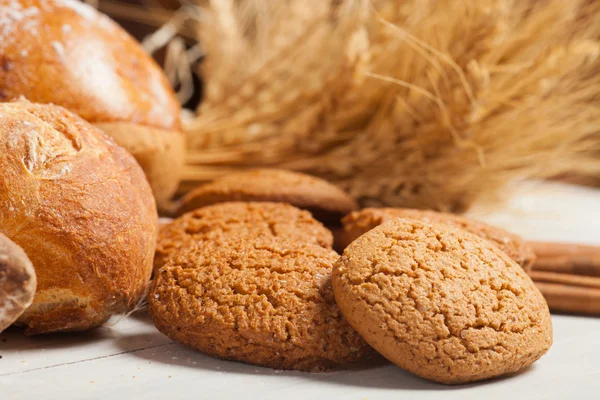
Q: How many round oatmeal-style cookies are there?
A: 5